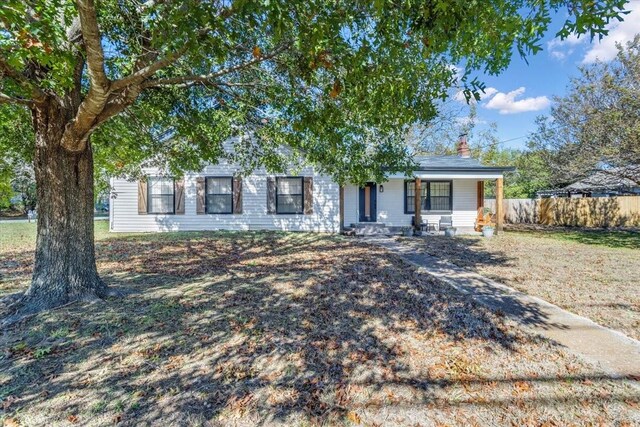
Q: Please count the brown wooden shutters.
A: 6